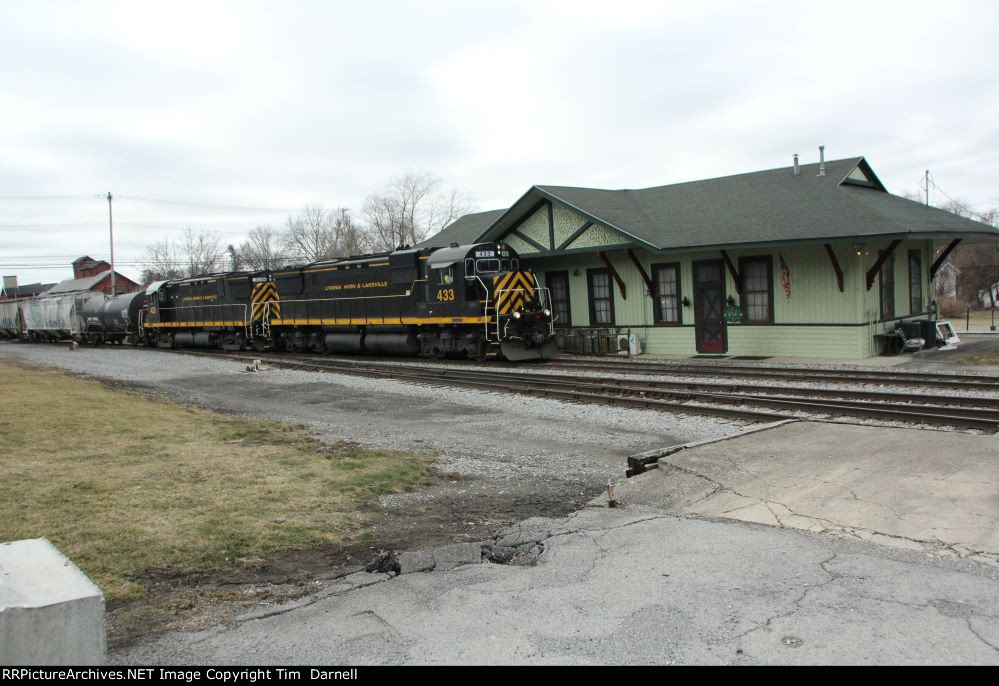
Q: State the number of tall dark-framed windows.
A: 6